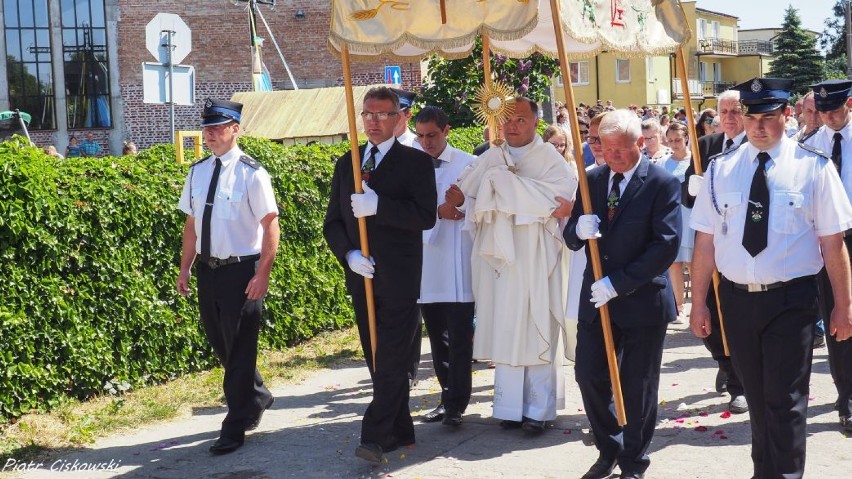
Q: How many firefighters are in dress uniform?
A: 4